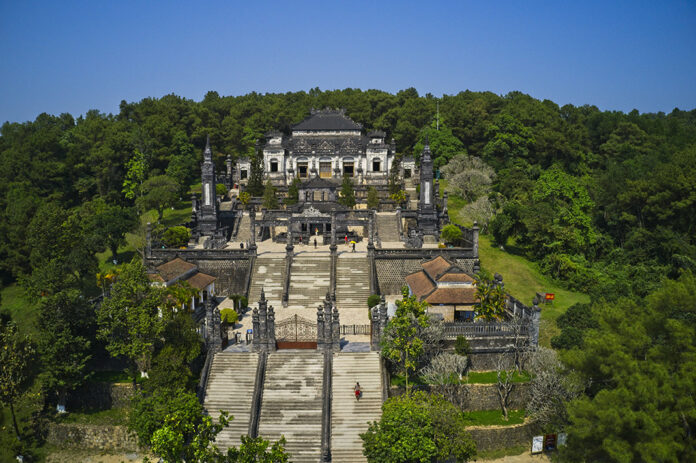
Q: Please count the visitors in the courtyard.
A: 5